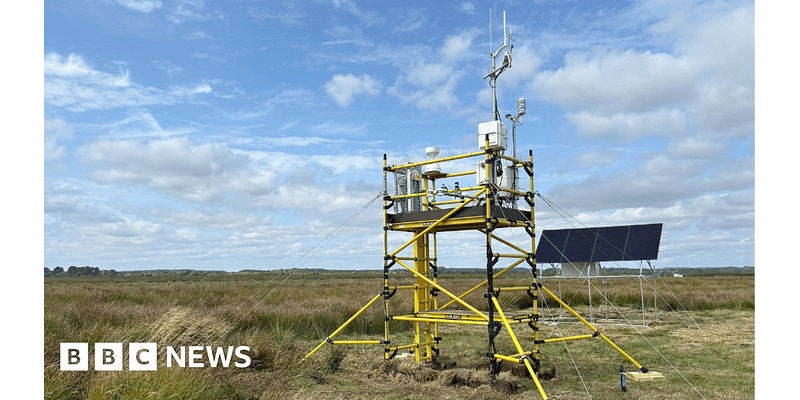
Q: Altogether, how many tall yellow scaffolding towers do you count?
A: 1